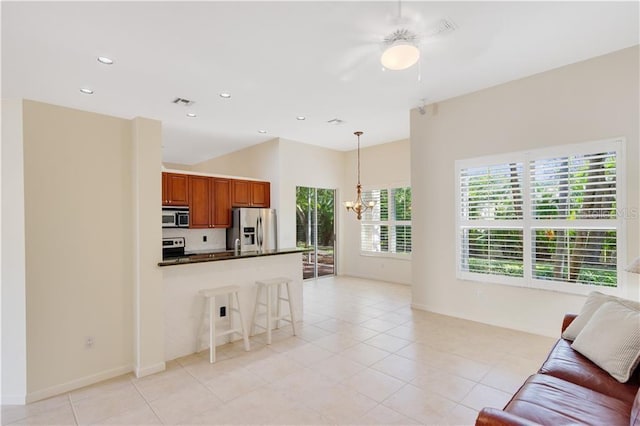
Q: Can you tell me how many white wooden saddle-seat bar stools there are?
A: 2